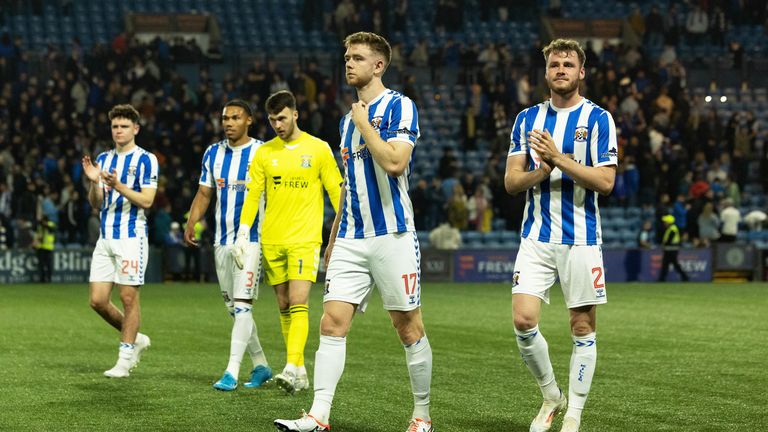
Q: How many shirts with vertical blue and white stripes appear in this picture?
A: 4